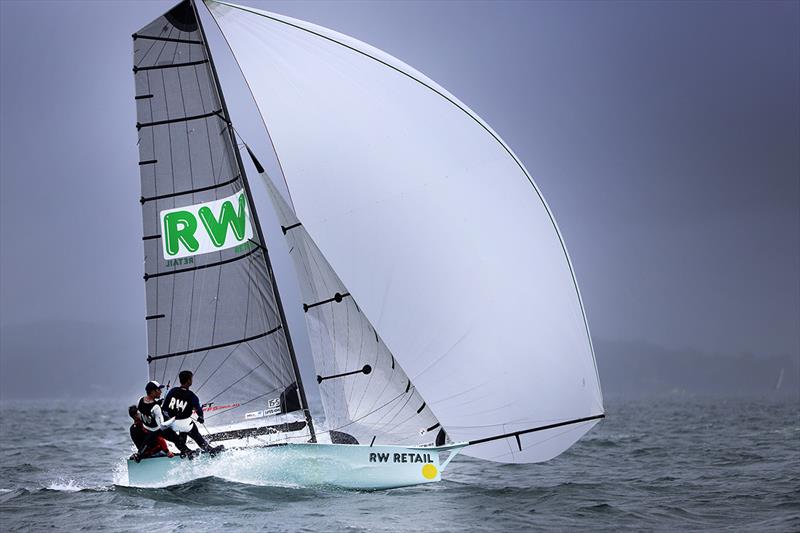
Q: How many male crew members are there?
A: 3